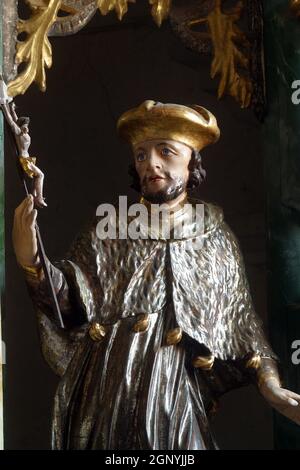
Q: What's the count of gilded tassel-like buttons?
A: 5